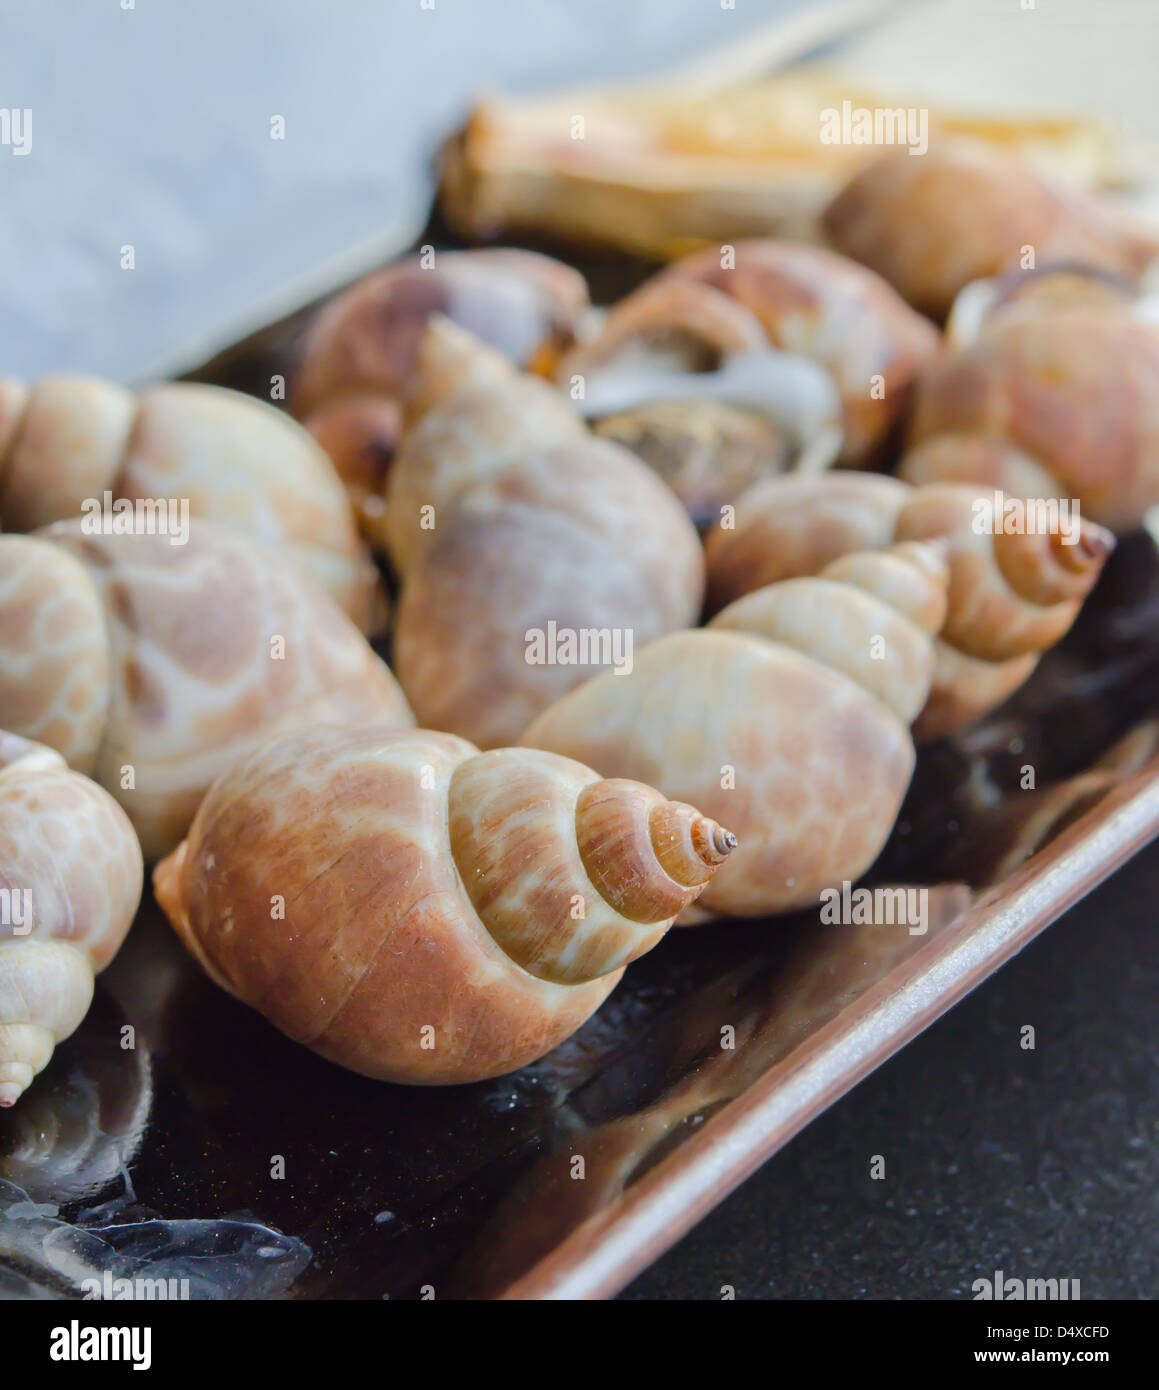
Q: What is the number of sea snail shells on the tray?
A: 11